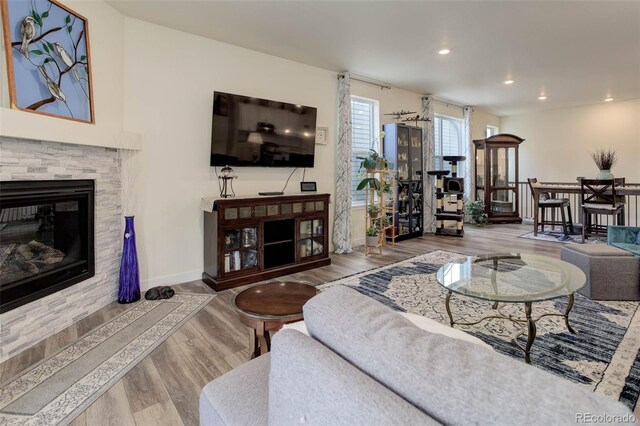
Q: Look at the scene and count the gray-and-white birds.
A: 3